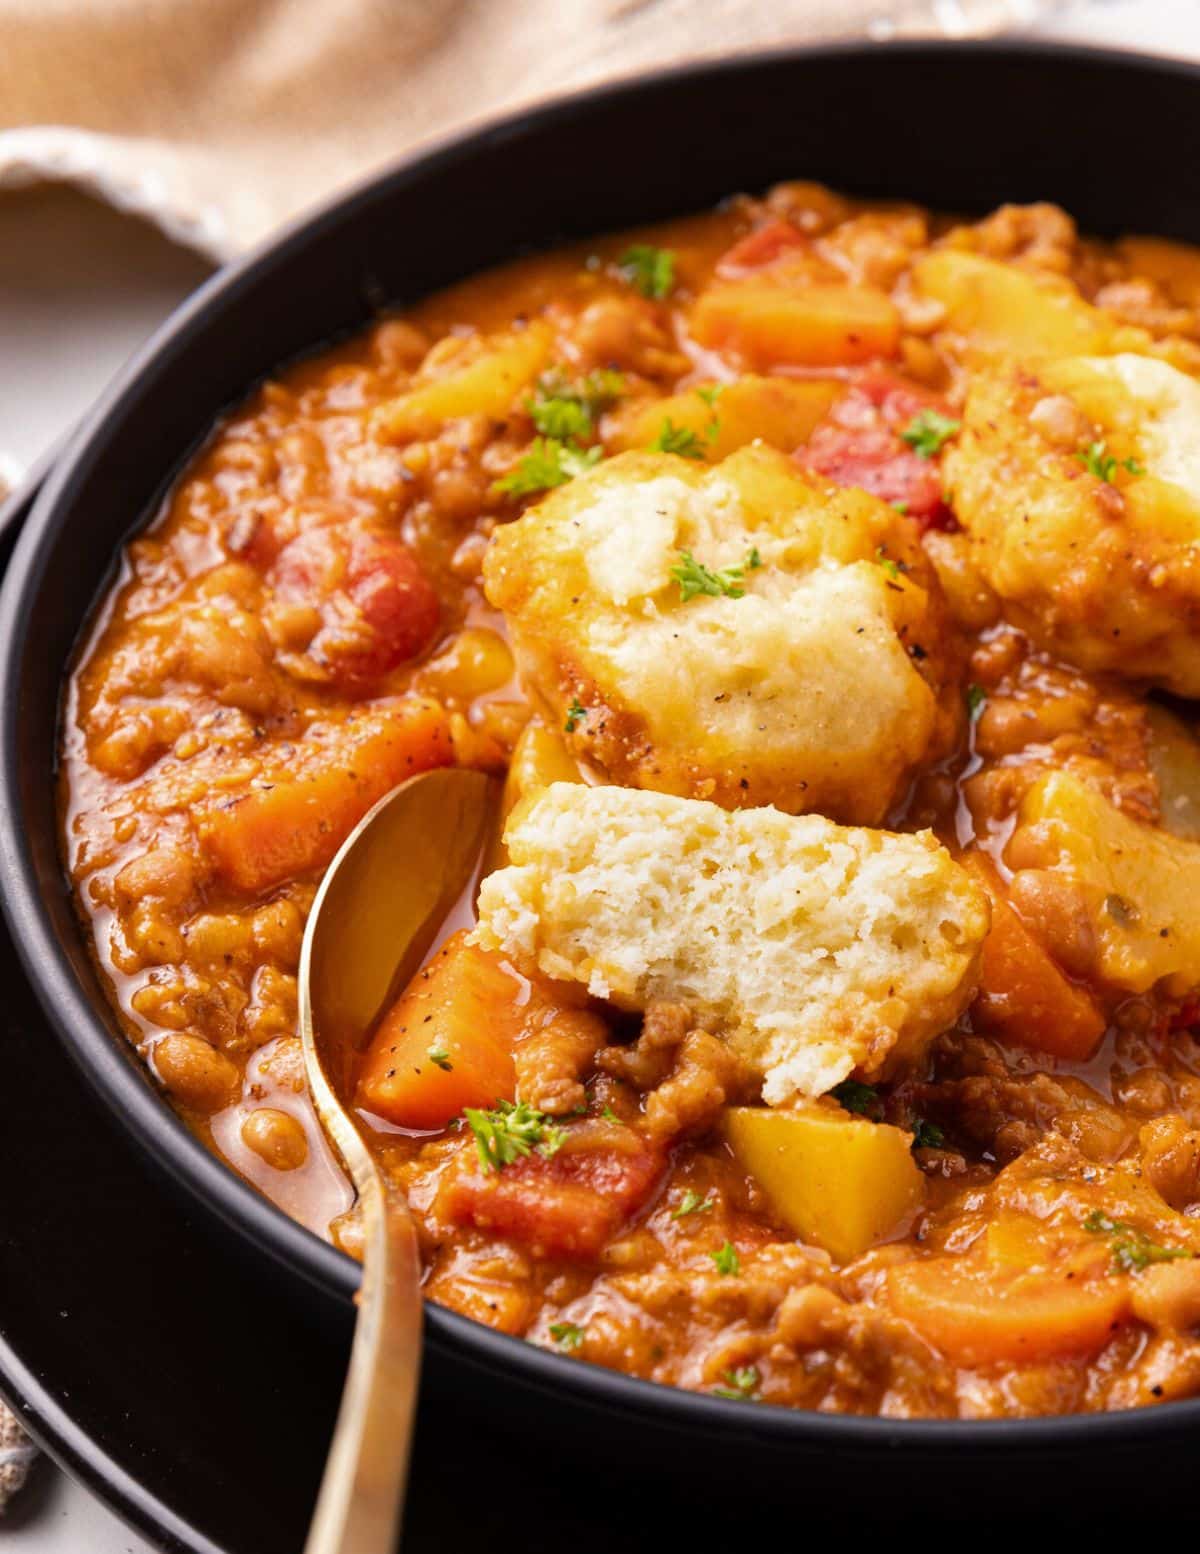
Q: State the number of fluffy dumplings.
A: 3